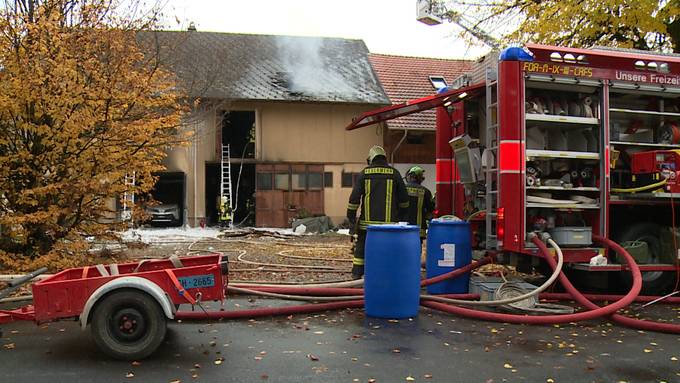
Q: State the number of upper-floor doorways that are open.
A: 1